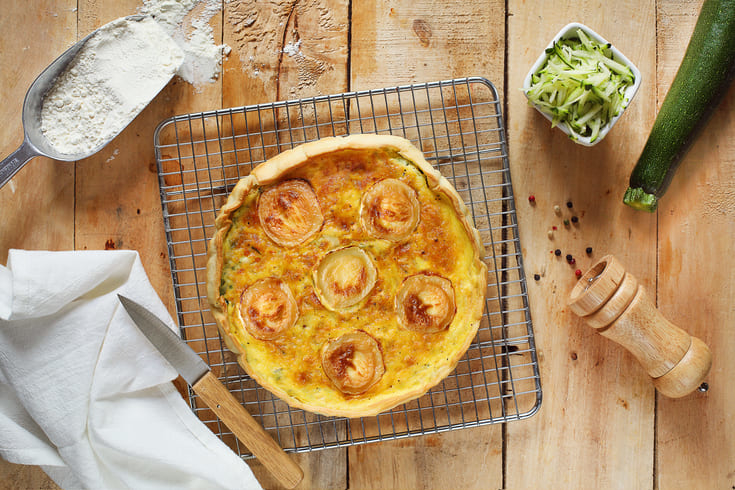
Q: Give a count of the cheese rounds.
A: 6